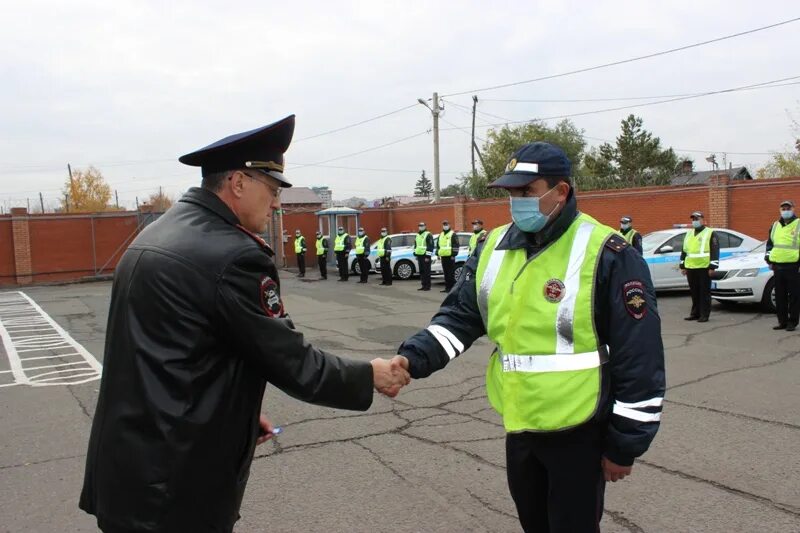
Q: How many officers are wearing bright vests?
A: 12